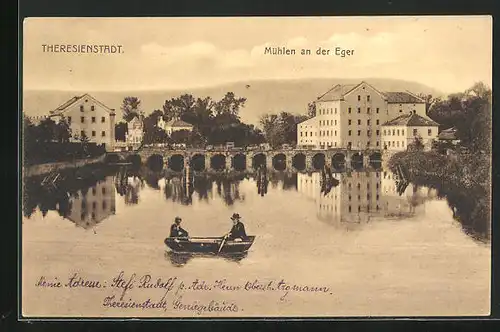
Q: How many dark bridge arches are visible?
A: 14